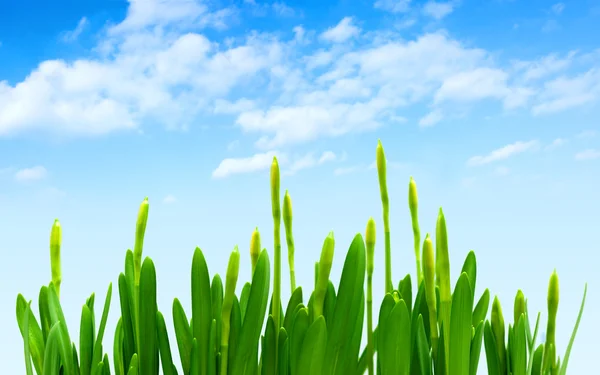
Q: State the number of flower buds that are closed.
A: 15